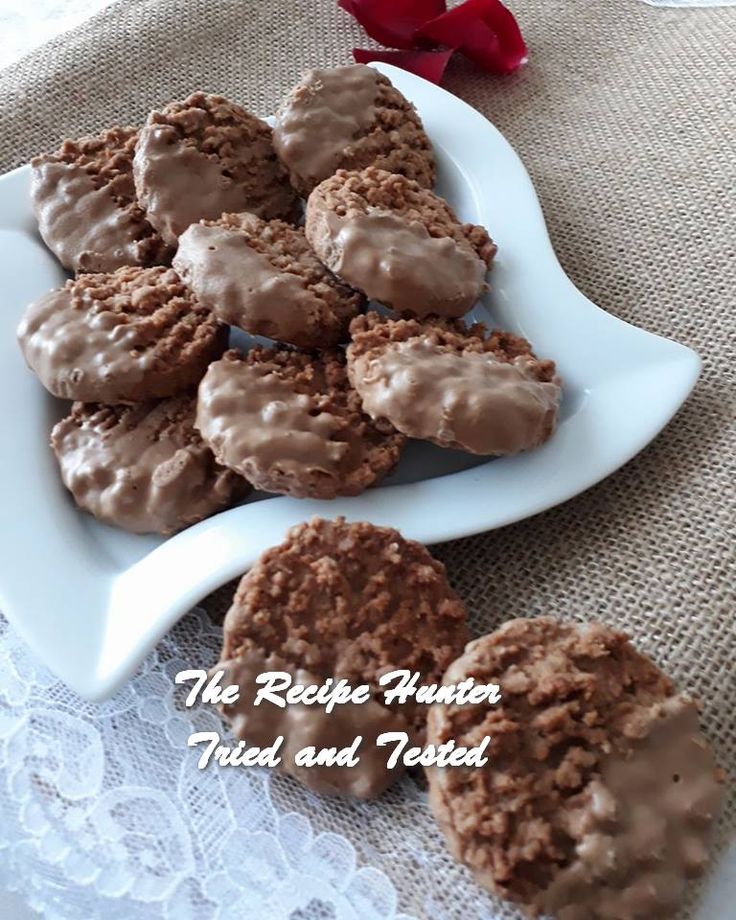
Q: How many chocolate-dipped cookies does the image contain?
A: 11